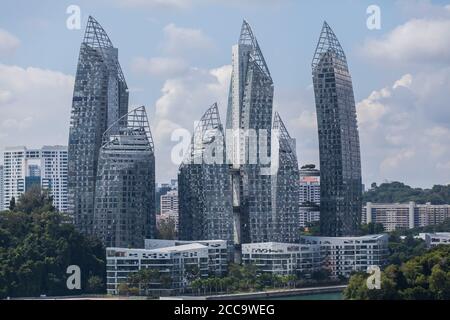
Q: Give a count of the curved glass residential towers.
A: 6